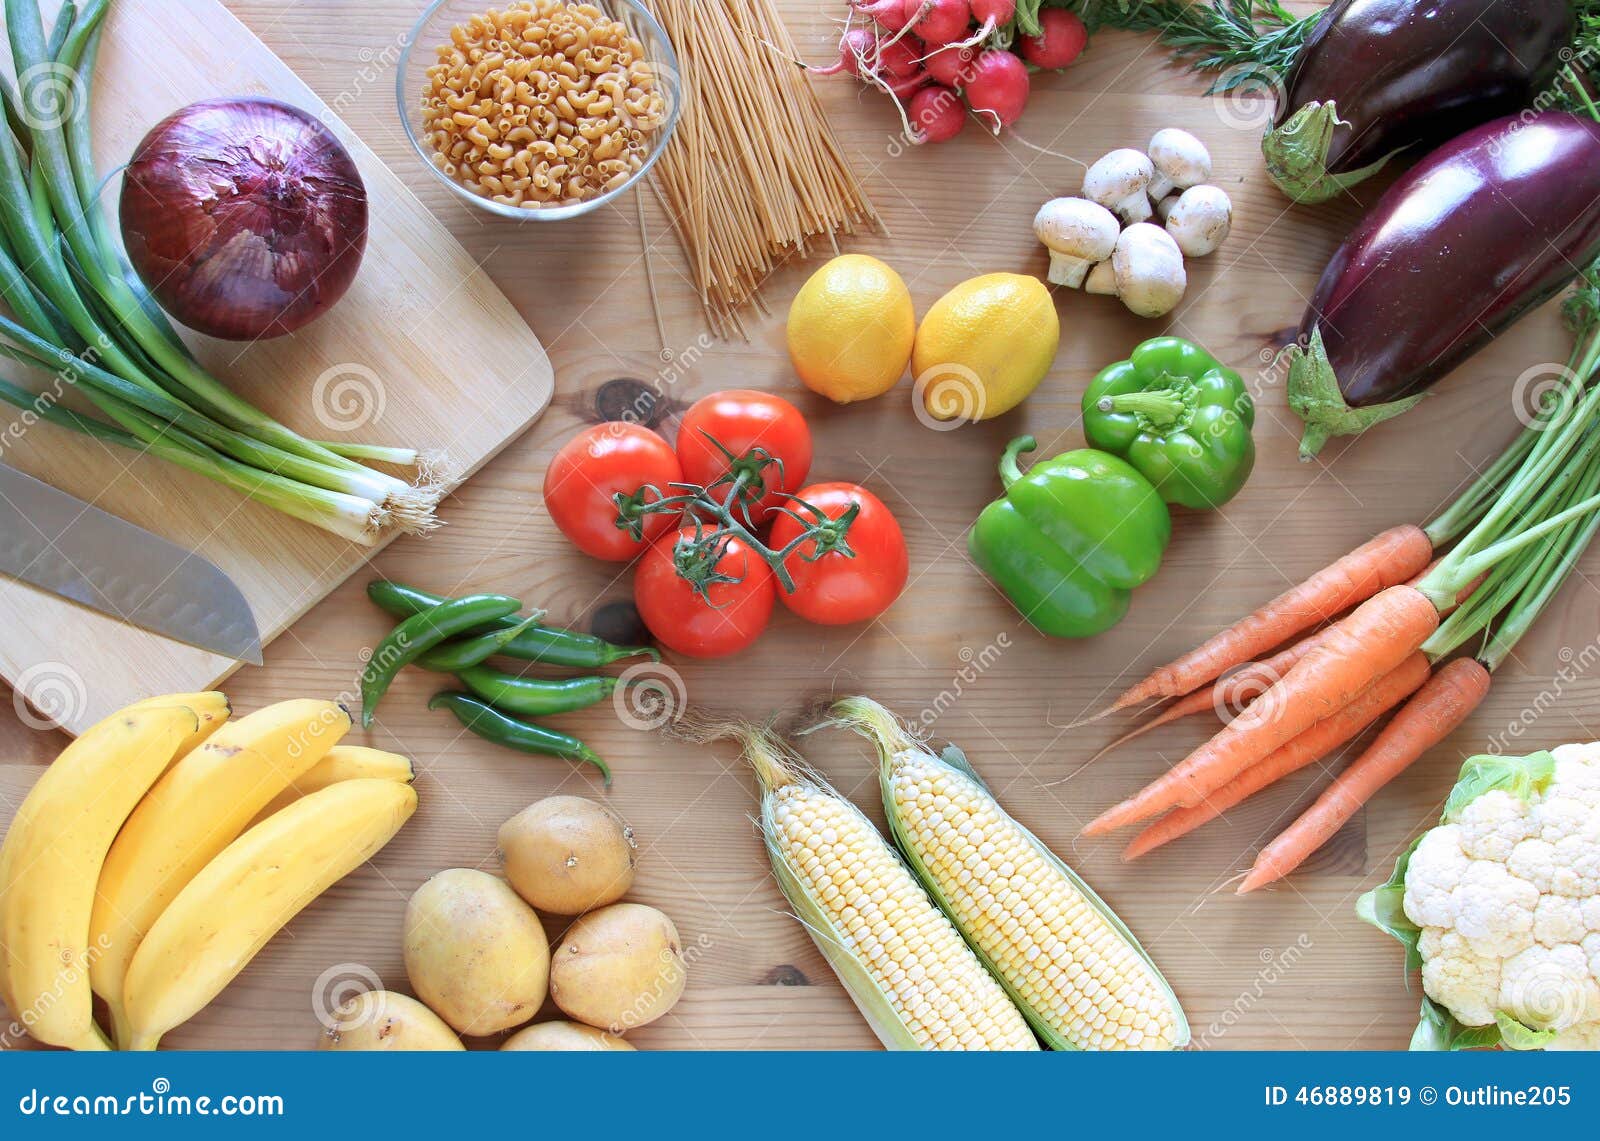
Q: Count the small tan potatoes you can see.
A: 5